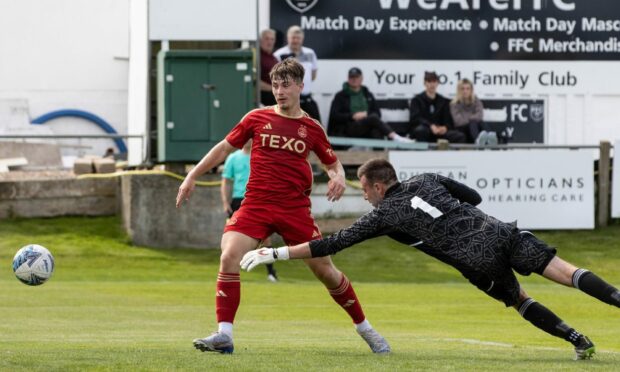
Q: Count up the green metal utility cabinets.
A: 1